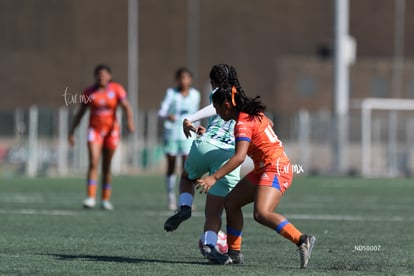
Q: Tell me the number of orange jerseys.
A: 2